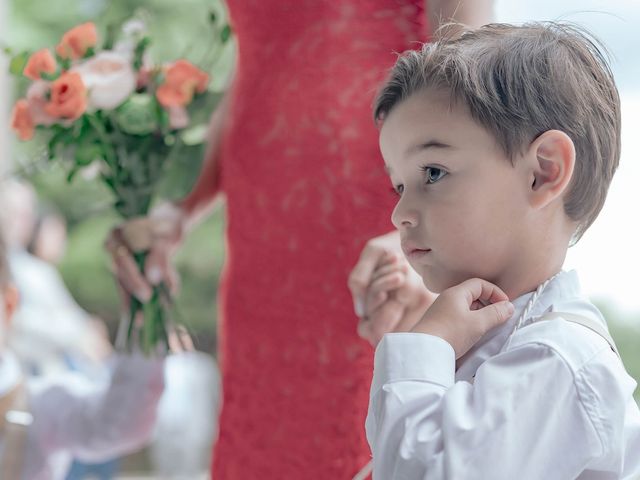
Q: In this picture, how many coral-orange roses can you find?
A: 5